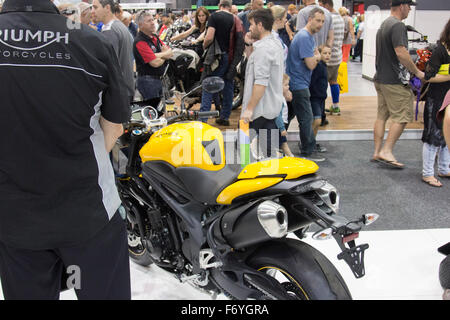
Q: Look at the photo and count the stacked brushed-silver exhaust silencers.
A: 2